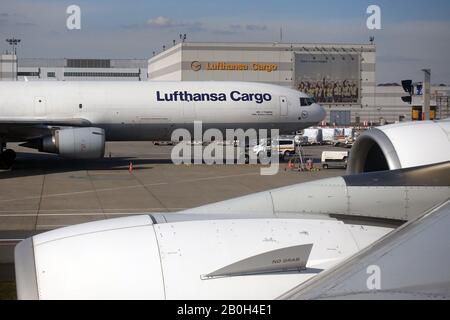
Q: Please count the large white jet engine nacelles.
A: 3